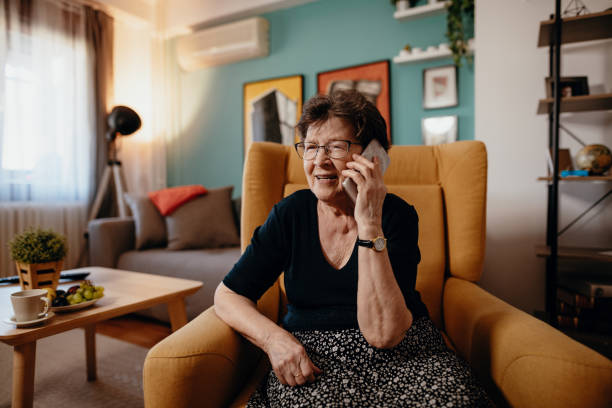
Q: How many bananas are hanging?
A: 0